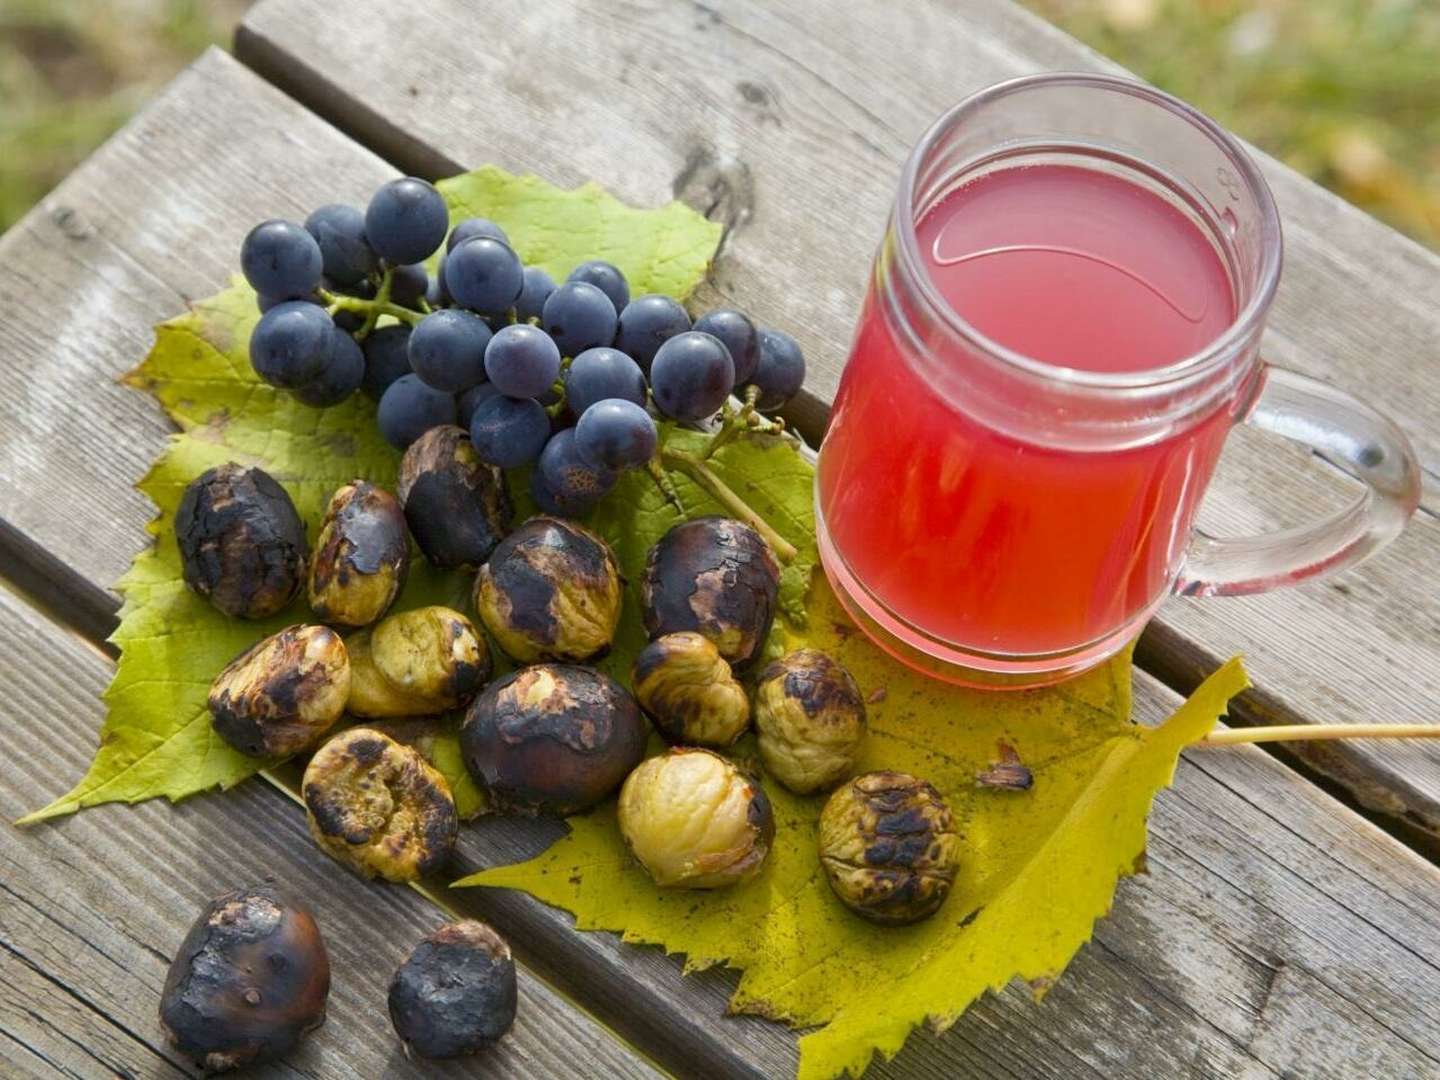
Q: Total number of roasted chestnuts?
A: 15